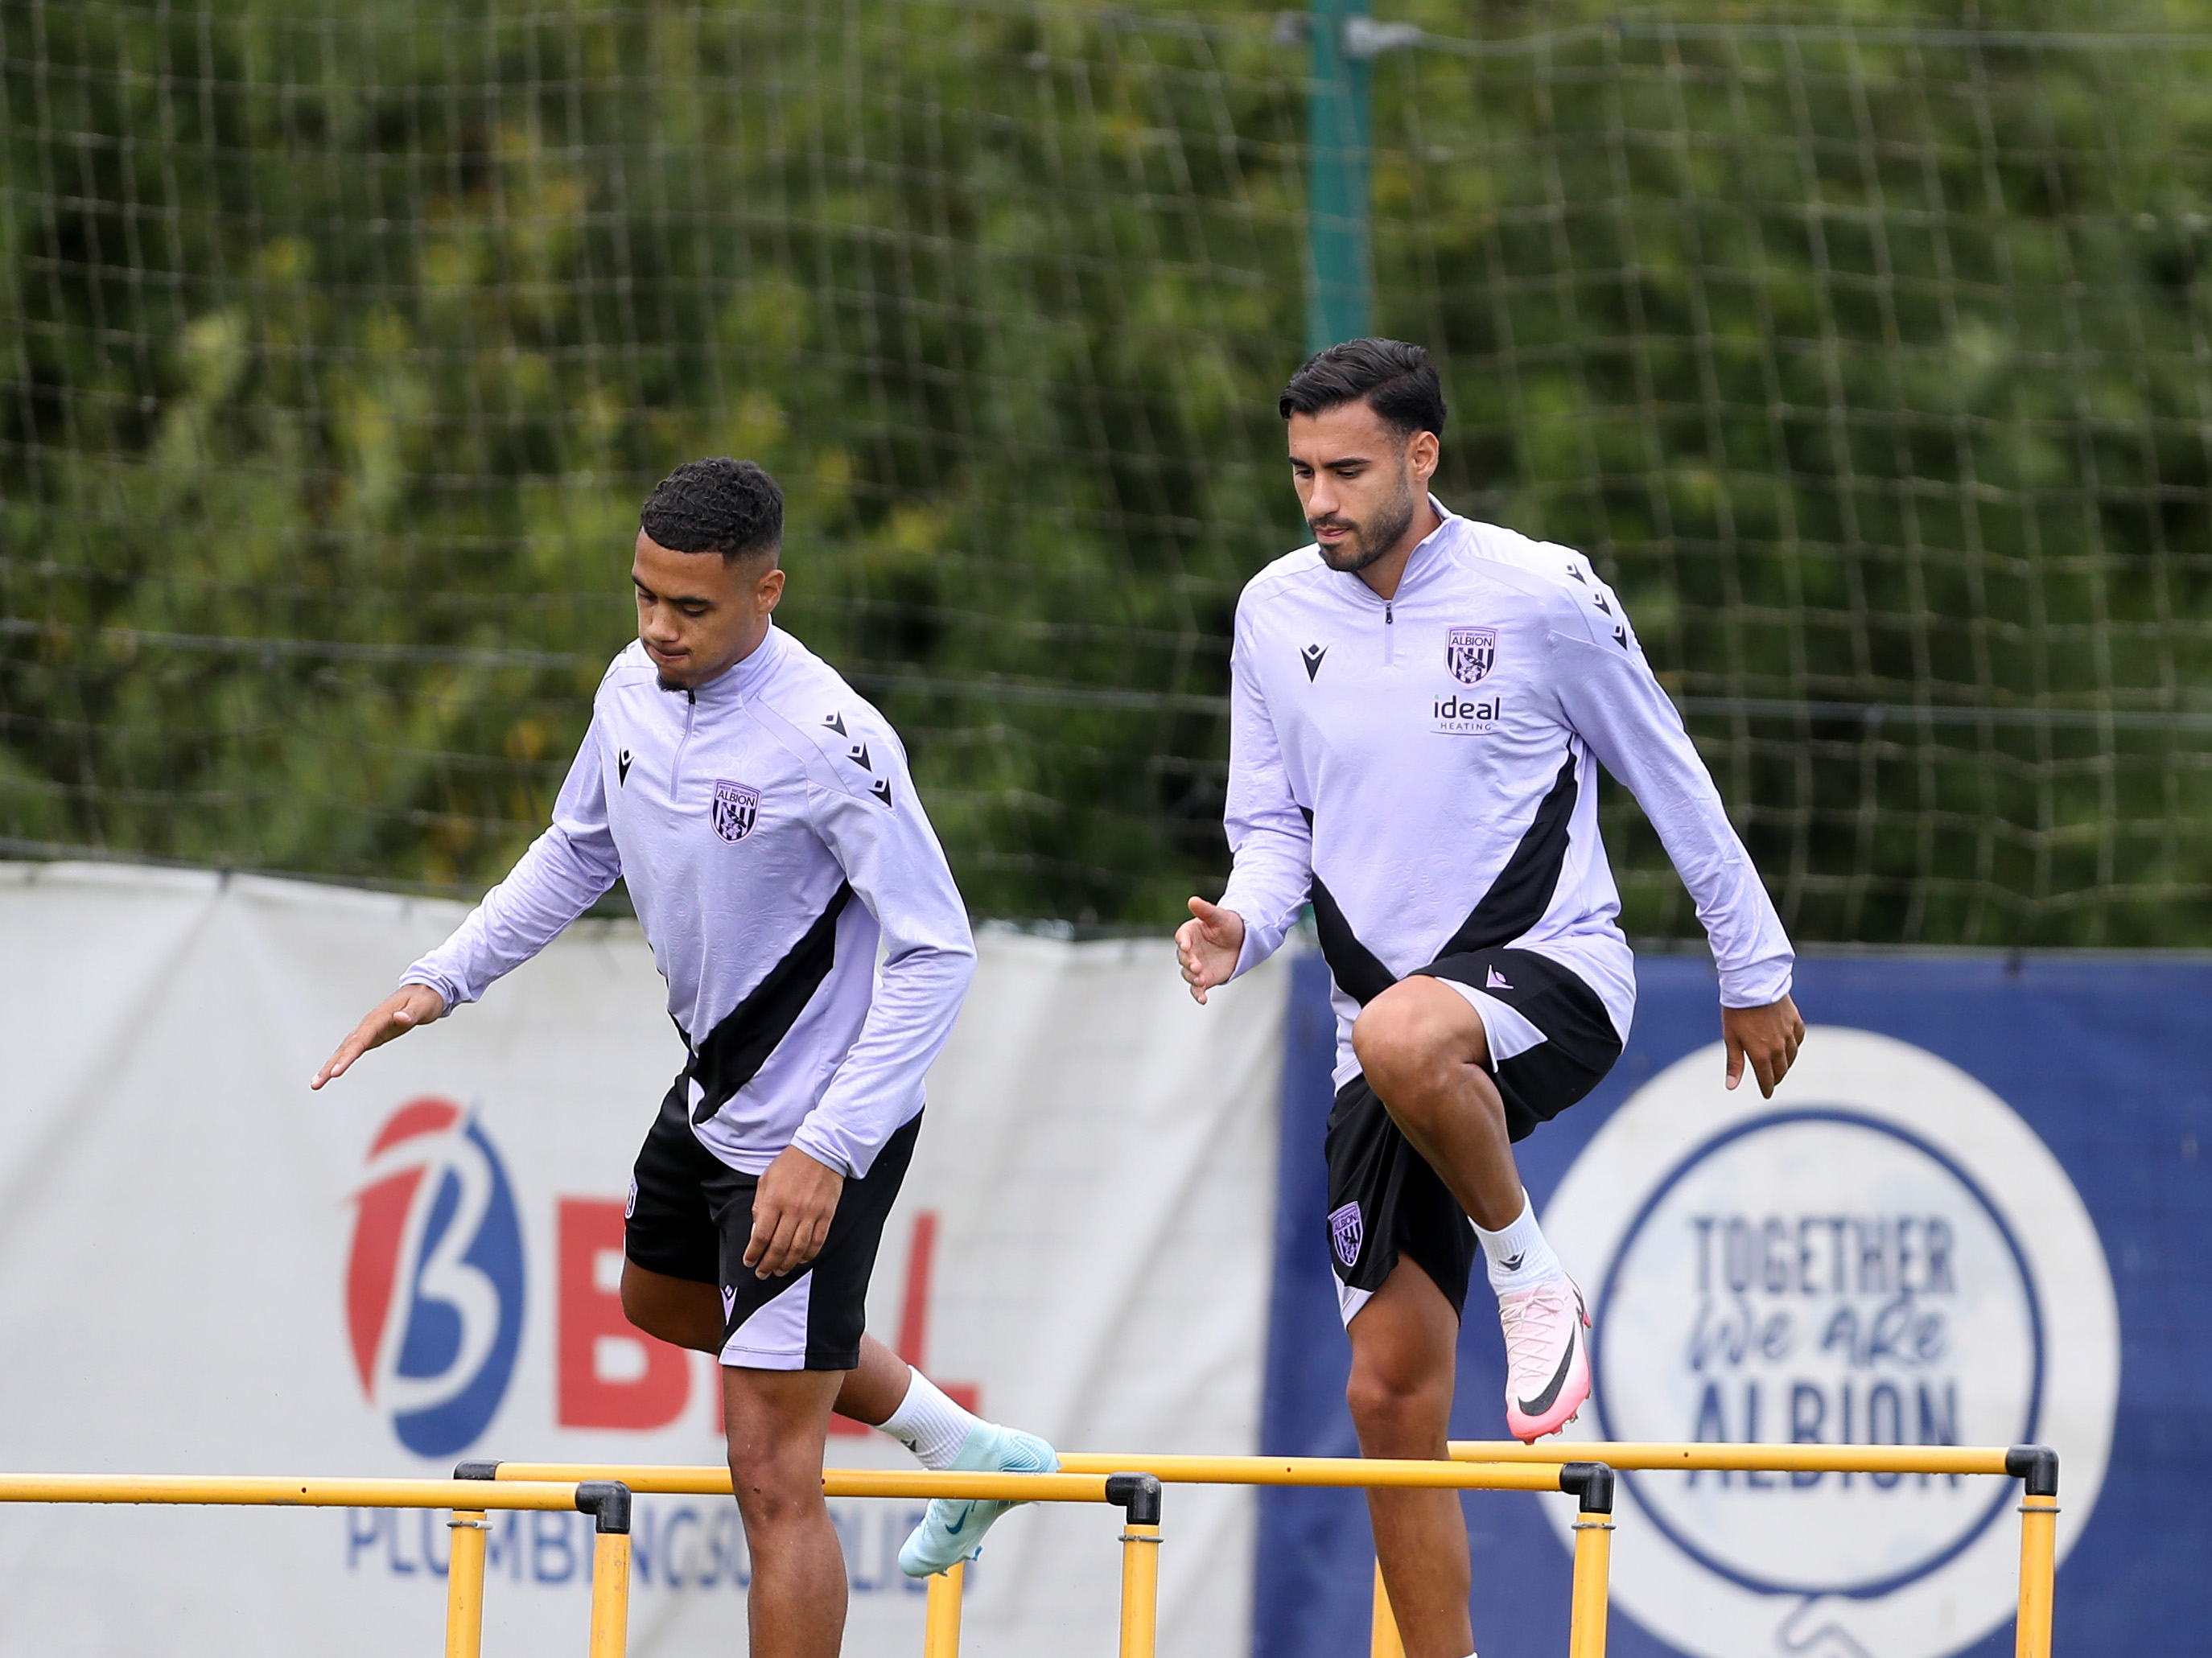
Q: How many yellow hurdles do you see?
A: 4